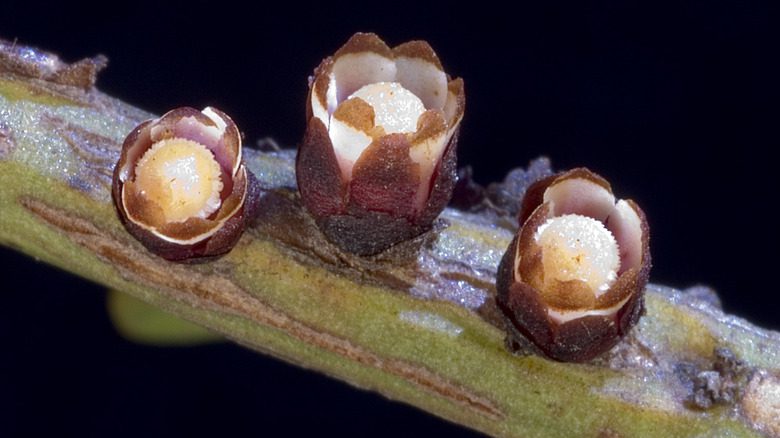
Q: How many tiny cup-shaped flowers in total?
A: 3